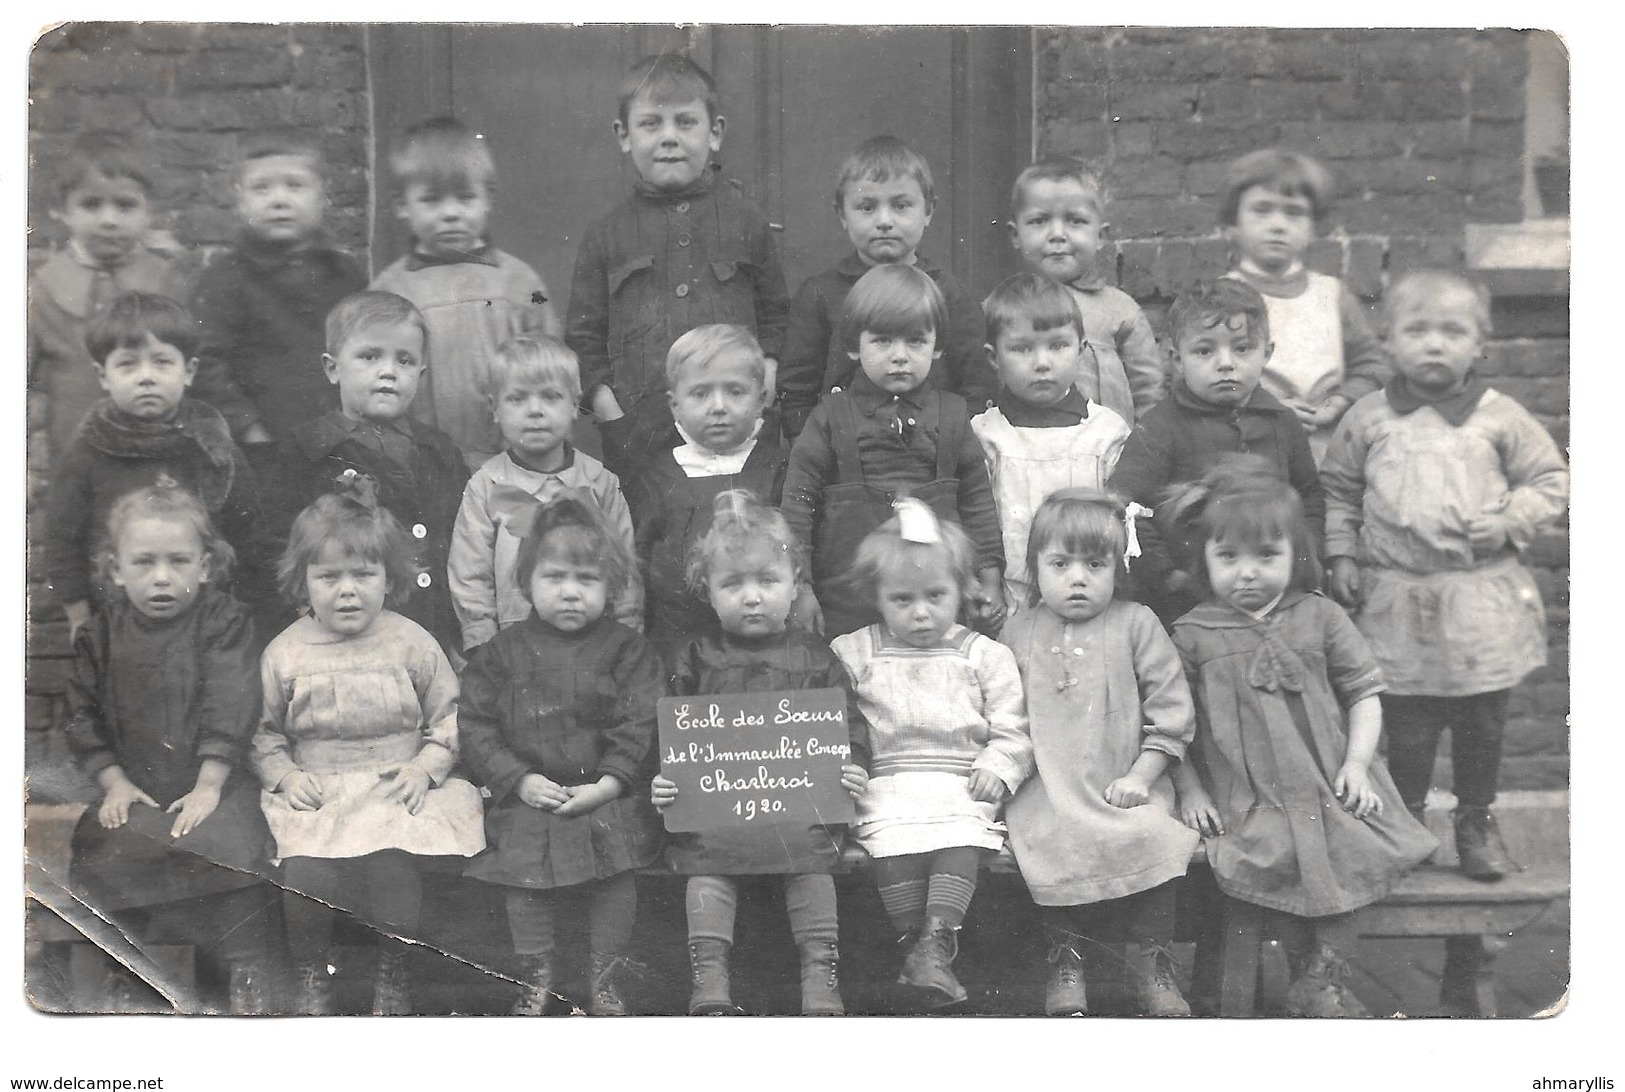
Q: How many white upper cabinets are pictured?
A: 0